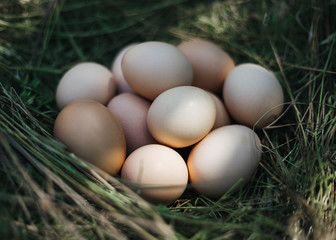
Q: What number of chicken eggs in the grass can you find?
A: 11